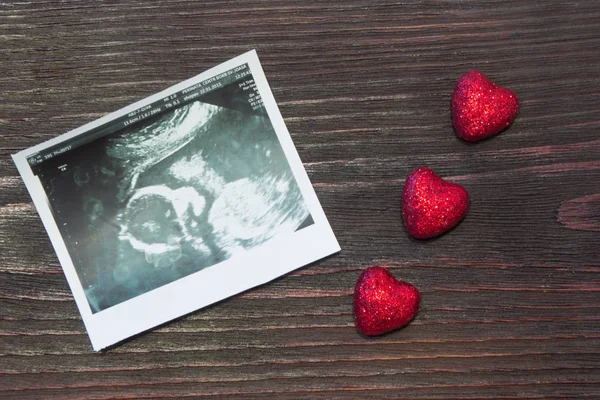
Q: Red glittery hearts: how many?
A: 3